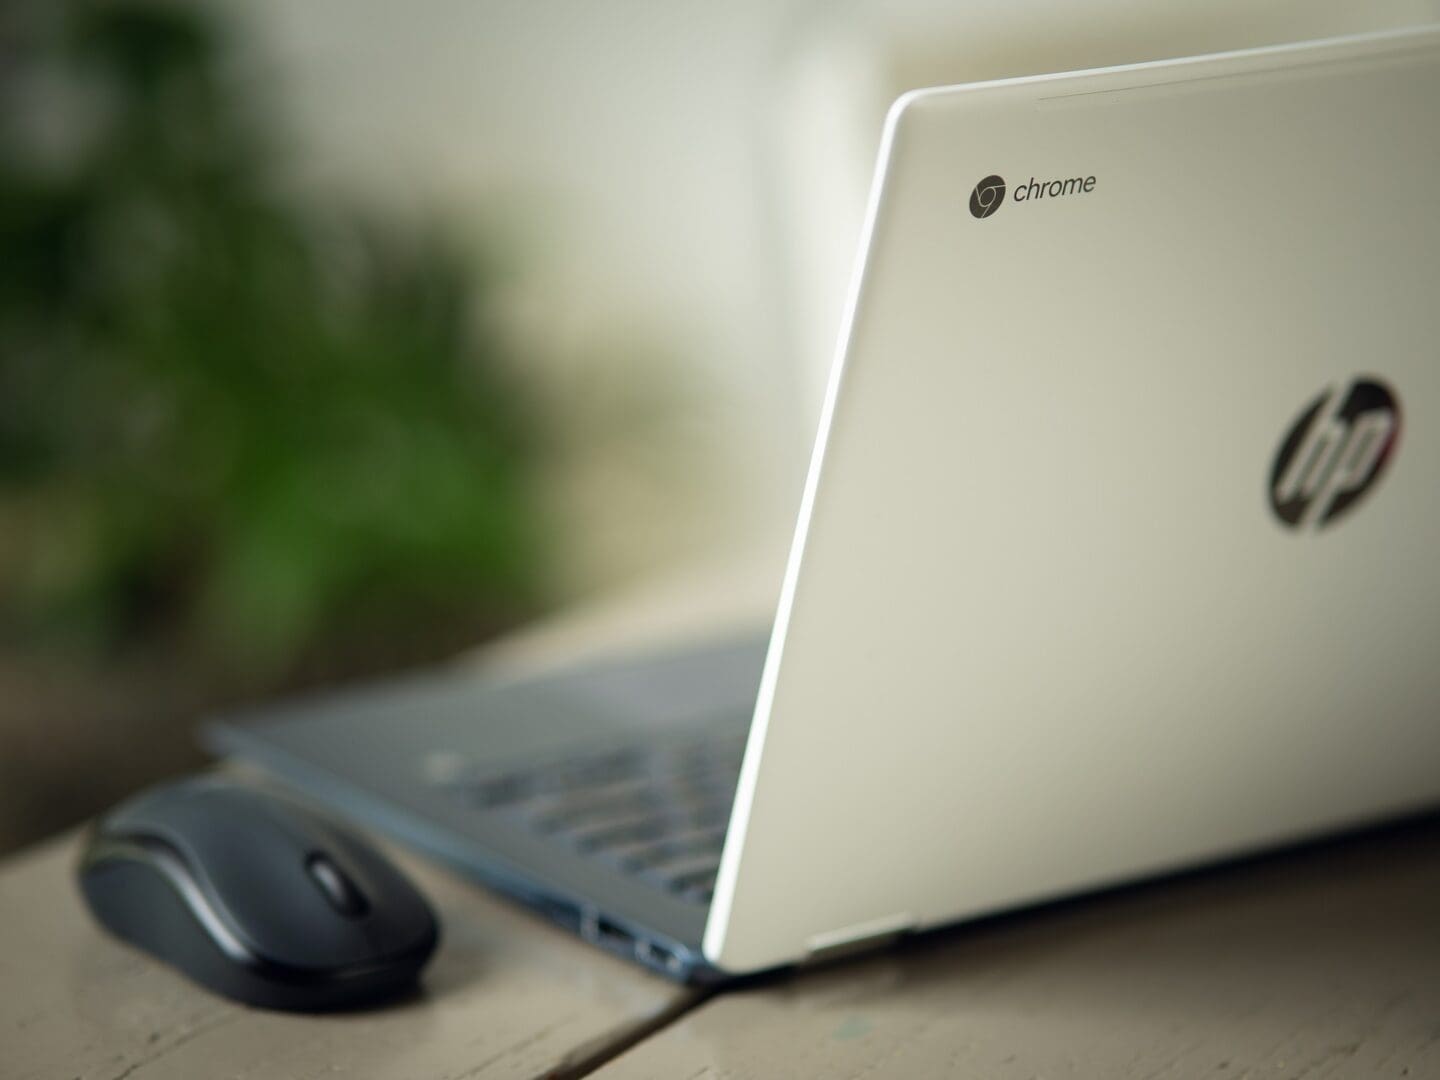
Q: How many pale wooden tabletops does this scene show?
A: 1